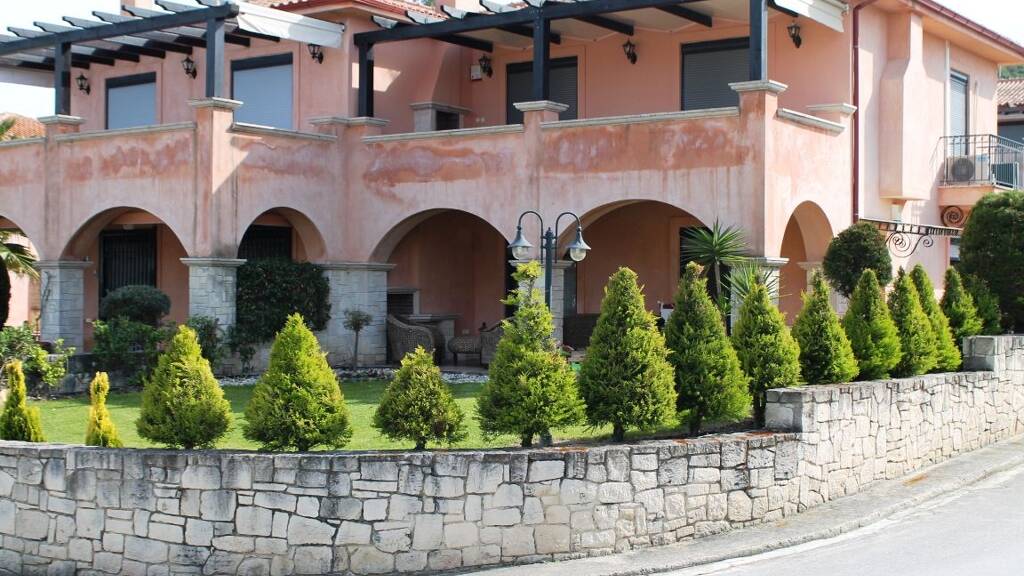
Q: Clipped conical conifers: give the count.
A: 15